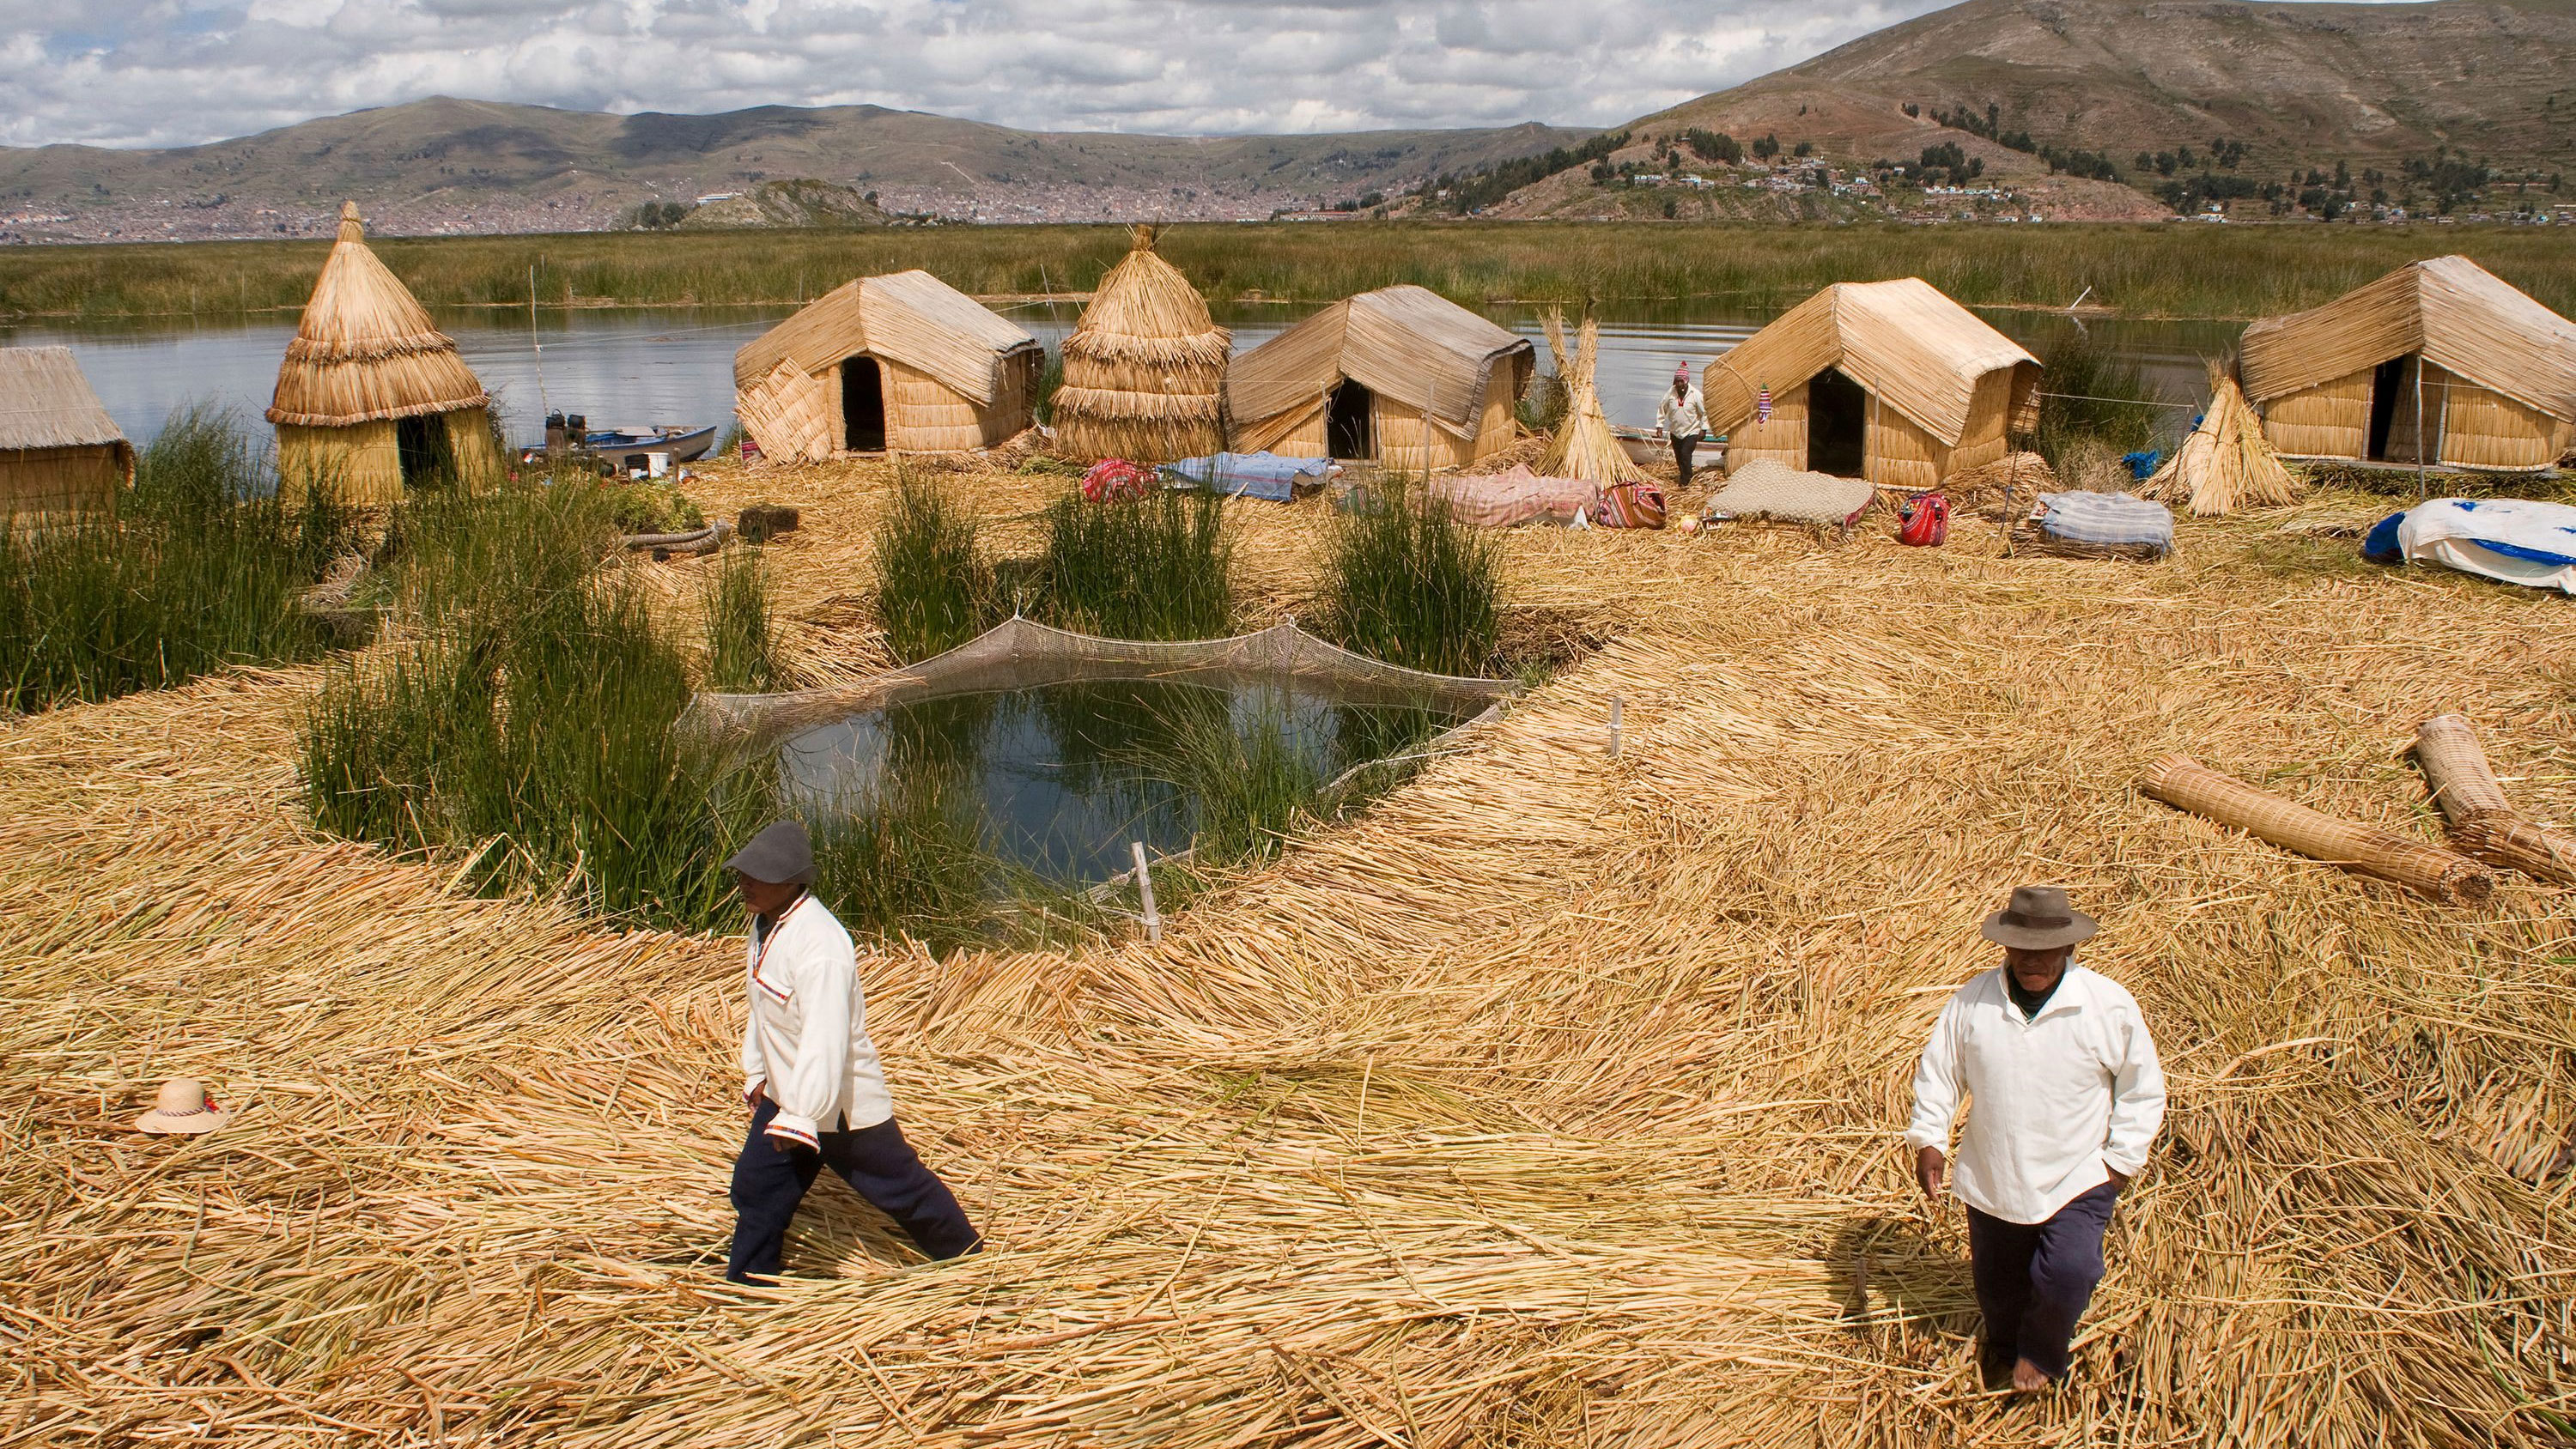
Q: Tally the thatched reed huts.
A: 7